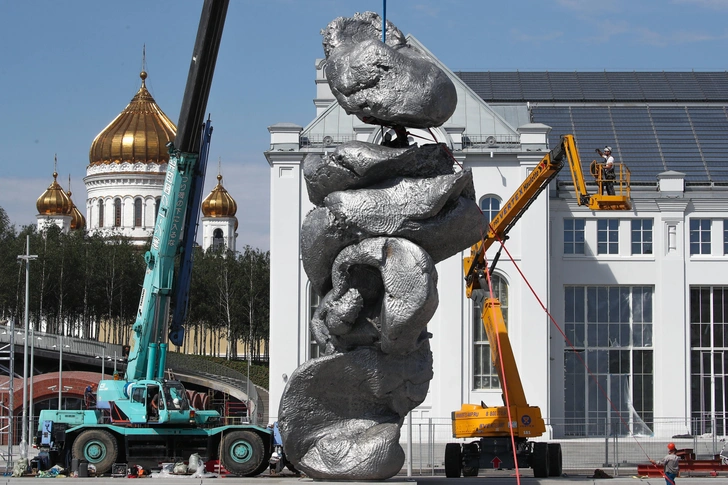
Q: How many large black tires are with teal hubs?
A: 2